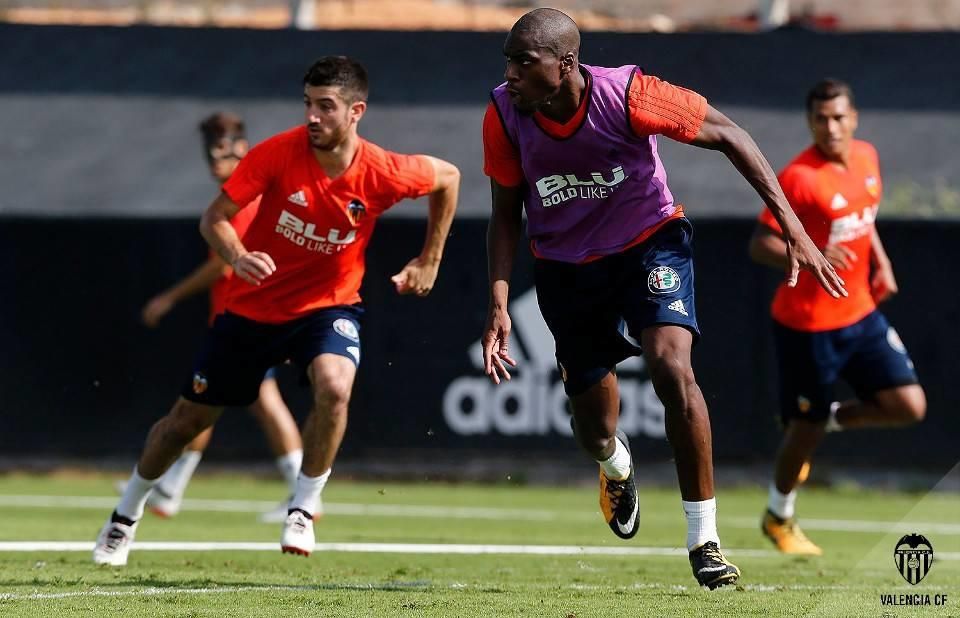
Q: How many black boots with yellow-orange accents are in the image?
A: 2